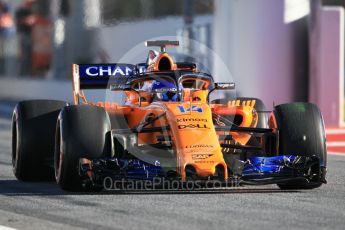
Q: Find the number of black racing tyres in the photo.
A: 4